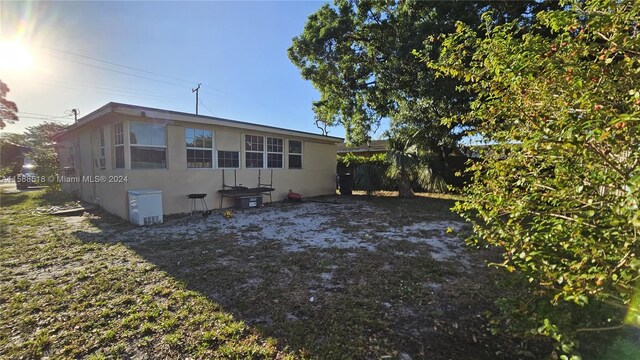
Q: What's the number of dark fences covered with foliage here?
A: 1